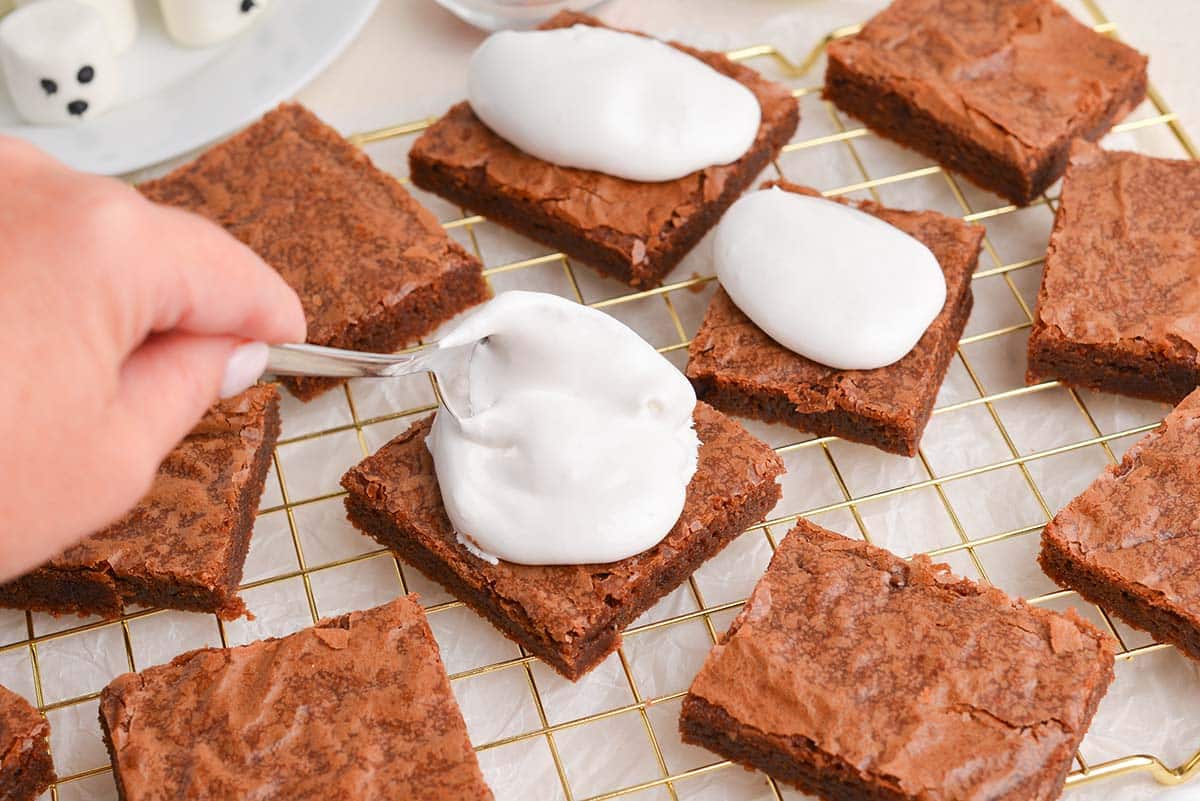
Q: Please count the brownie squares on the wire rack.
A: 11